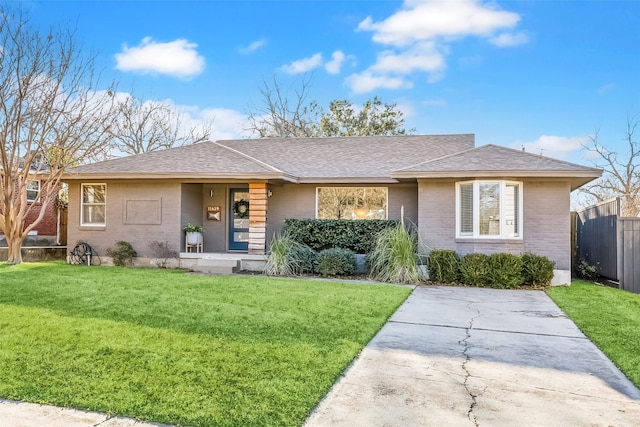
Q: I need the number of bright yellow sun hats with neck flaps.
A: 0